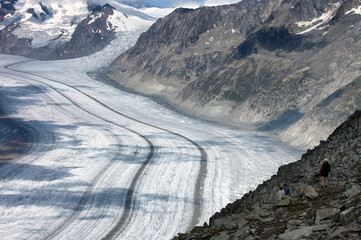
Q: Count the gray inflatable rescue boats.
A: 0